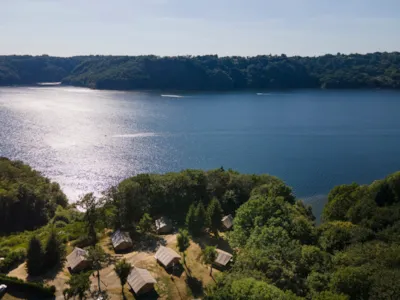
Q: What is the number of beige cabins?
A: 7